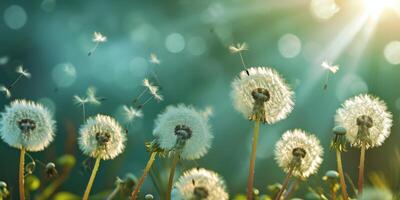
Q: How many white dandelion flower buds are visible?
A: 7